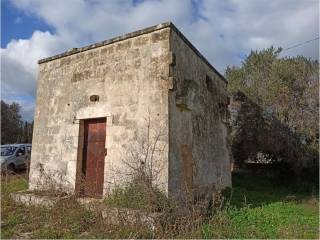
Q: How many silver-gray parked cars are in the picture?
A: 1